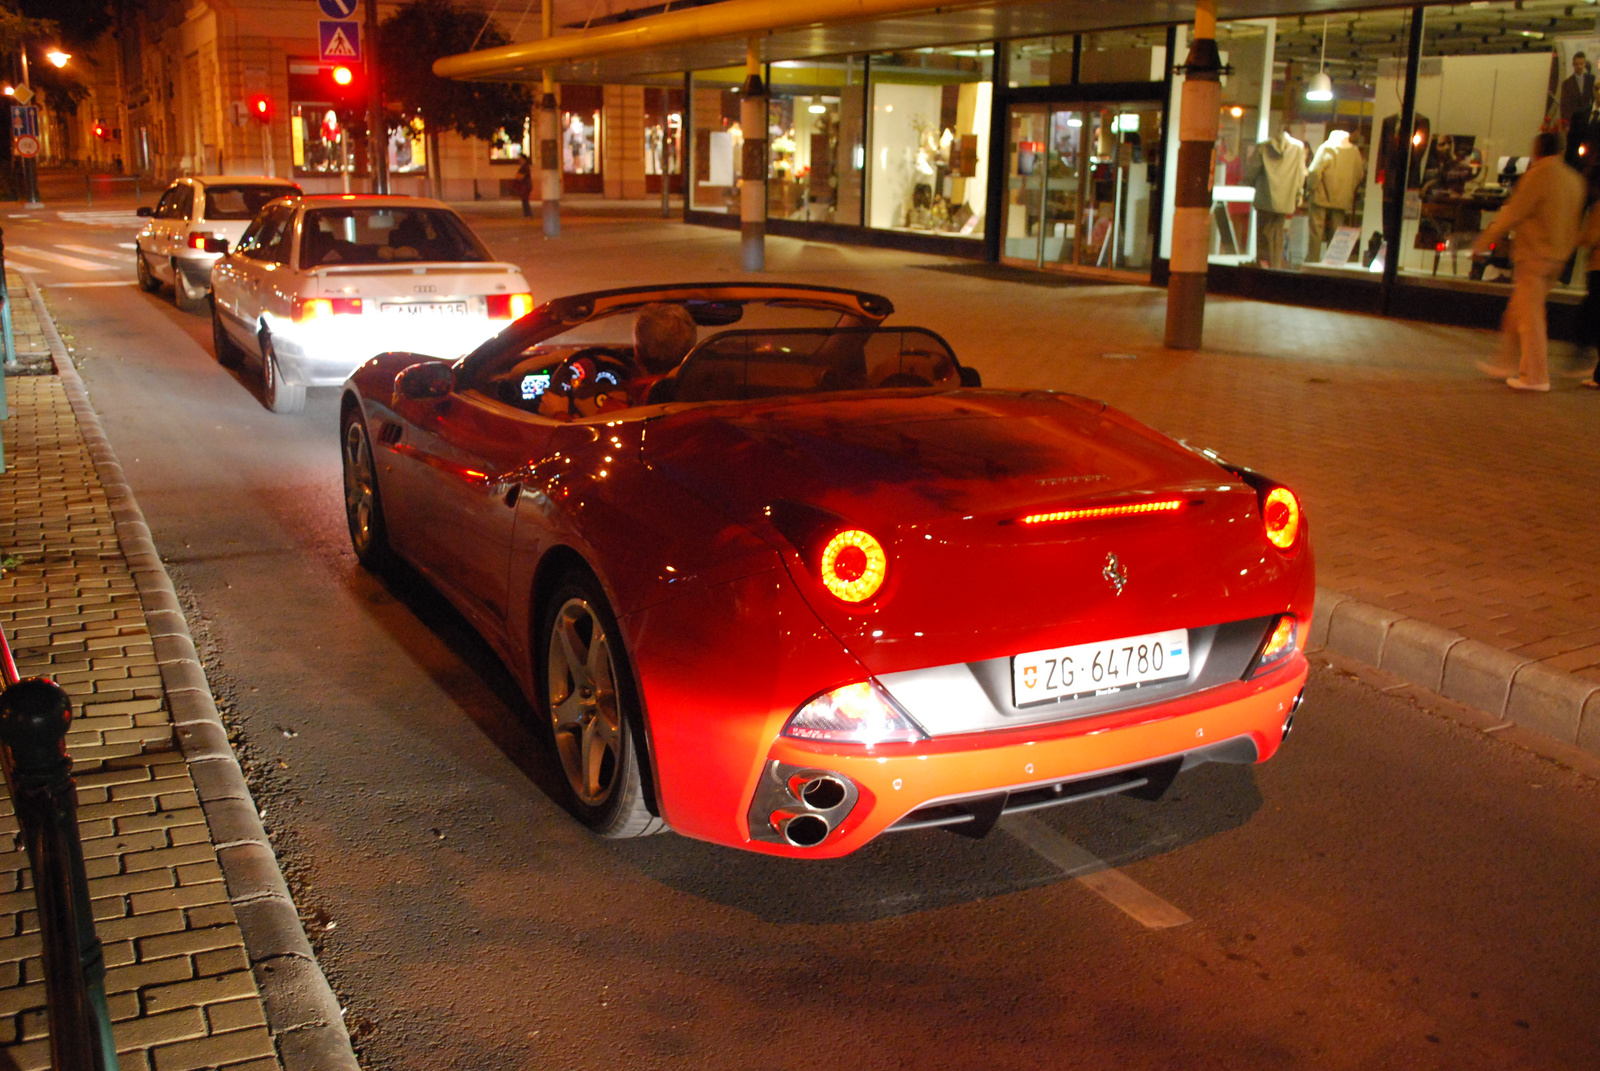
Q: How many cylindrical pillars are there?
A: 3